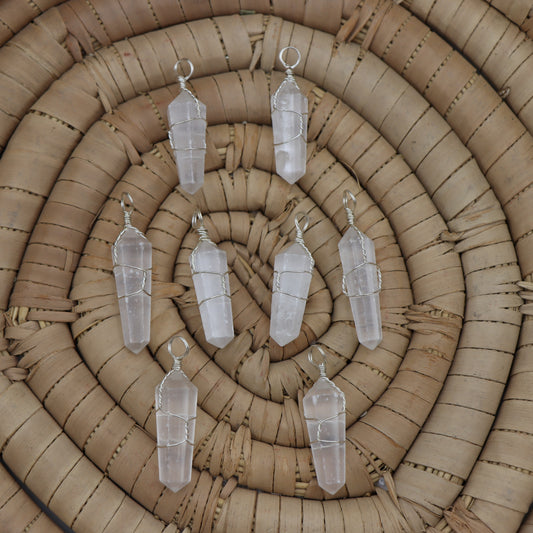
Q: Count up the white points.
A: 8